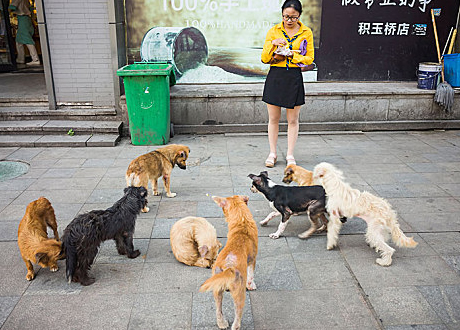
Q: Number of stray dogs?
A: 8